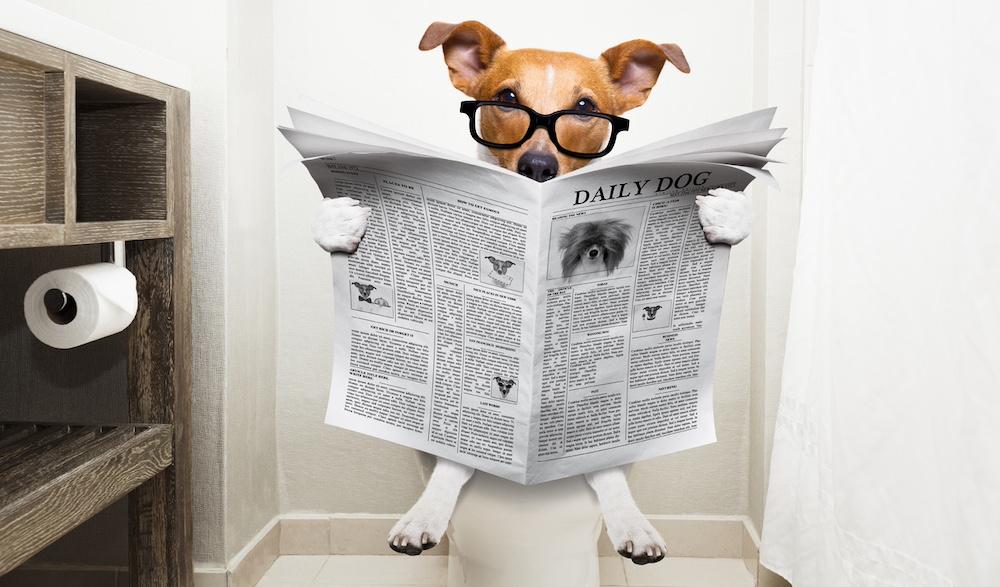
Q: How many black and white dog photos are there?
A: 5